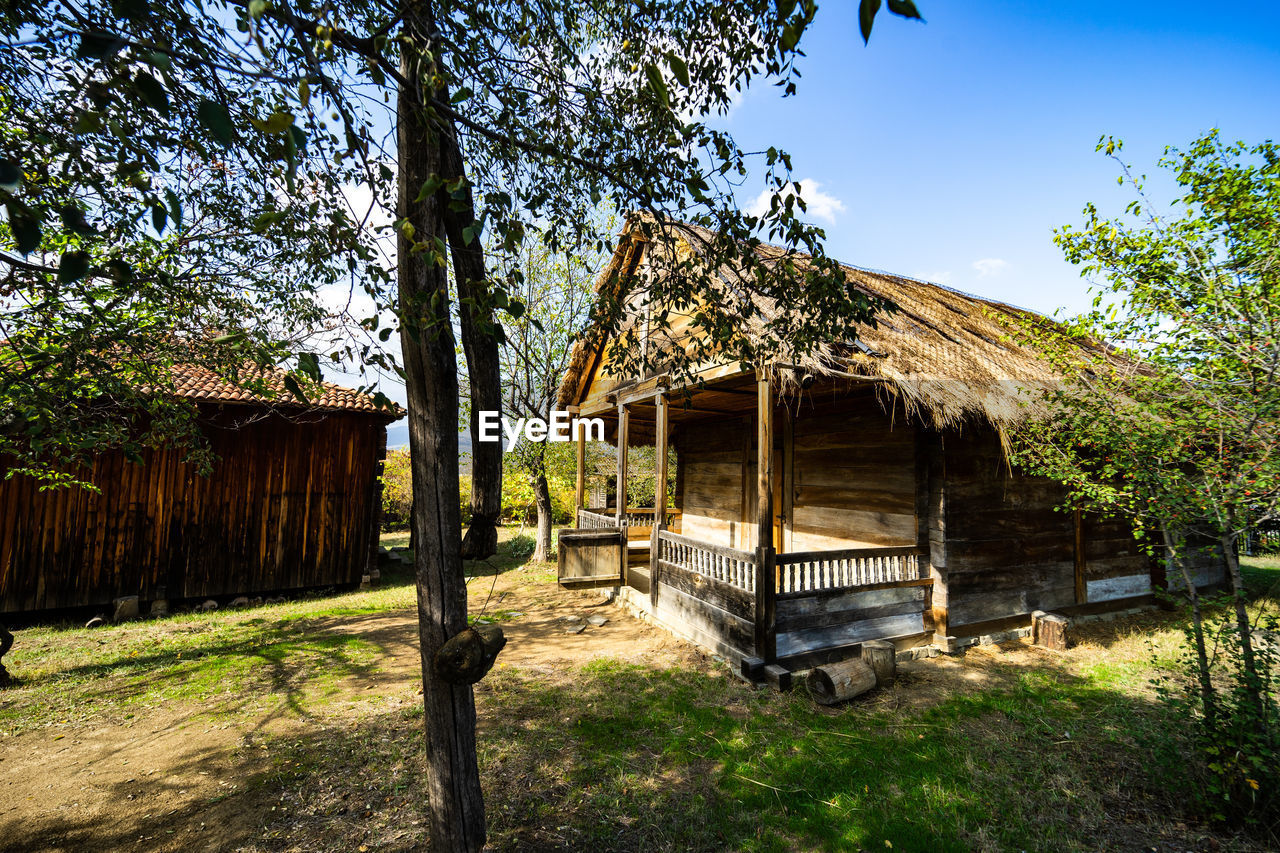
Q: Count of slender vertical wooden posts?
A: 4